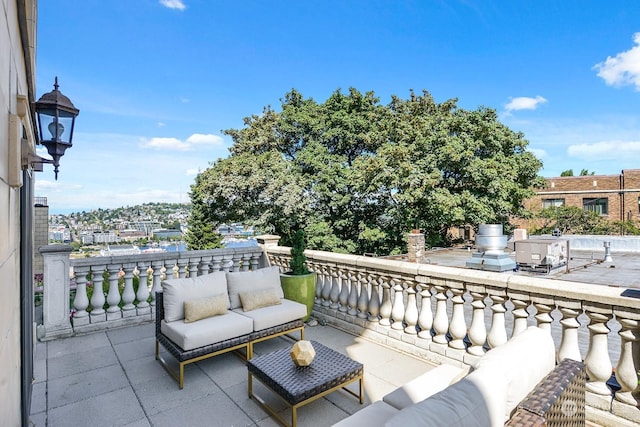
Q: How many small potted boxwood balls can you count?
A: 0